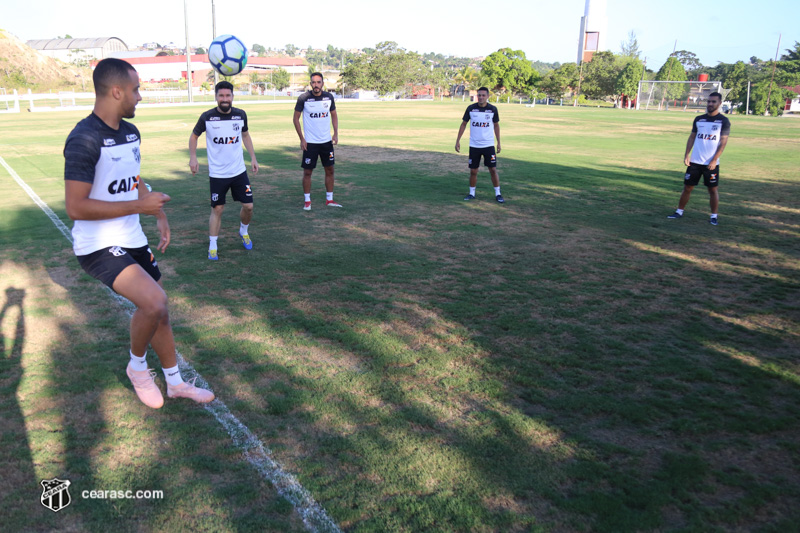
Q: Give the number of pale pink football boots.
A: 2